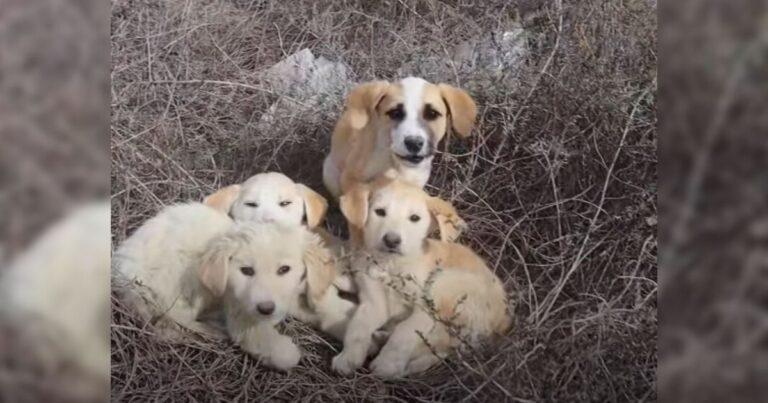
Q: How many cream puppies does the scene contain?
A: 3